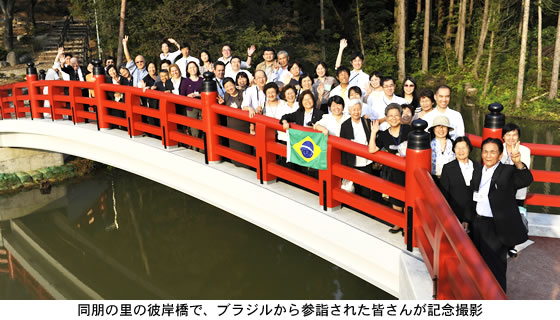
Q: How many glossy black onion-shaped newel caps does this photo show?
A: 6